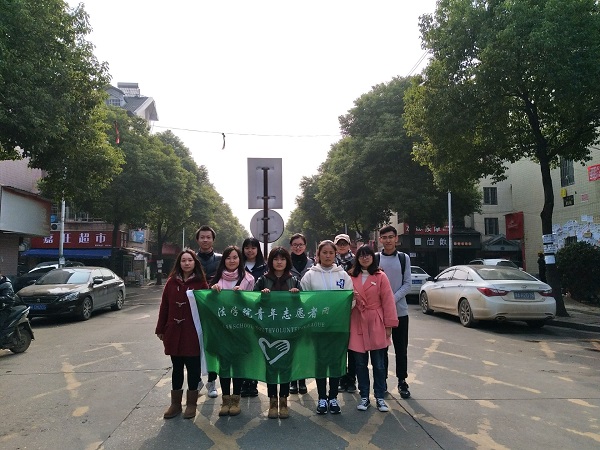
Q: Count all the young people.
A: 10